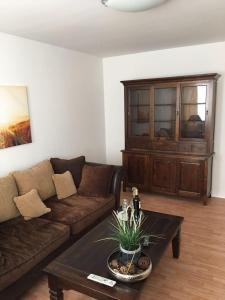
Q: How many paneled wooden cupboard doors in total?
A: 3